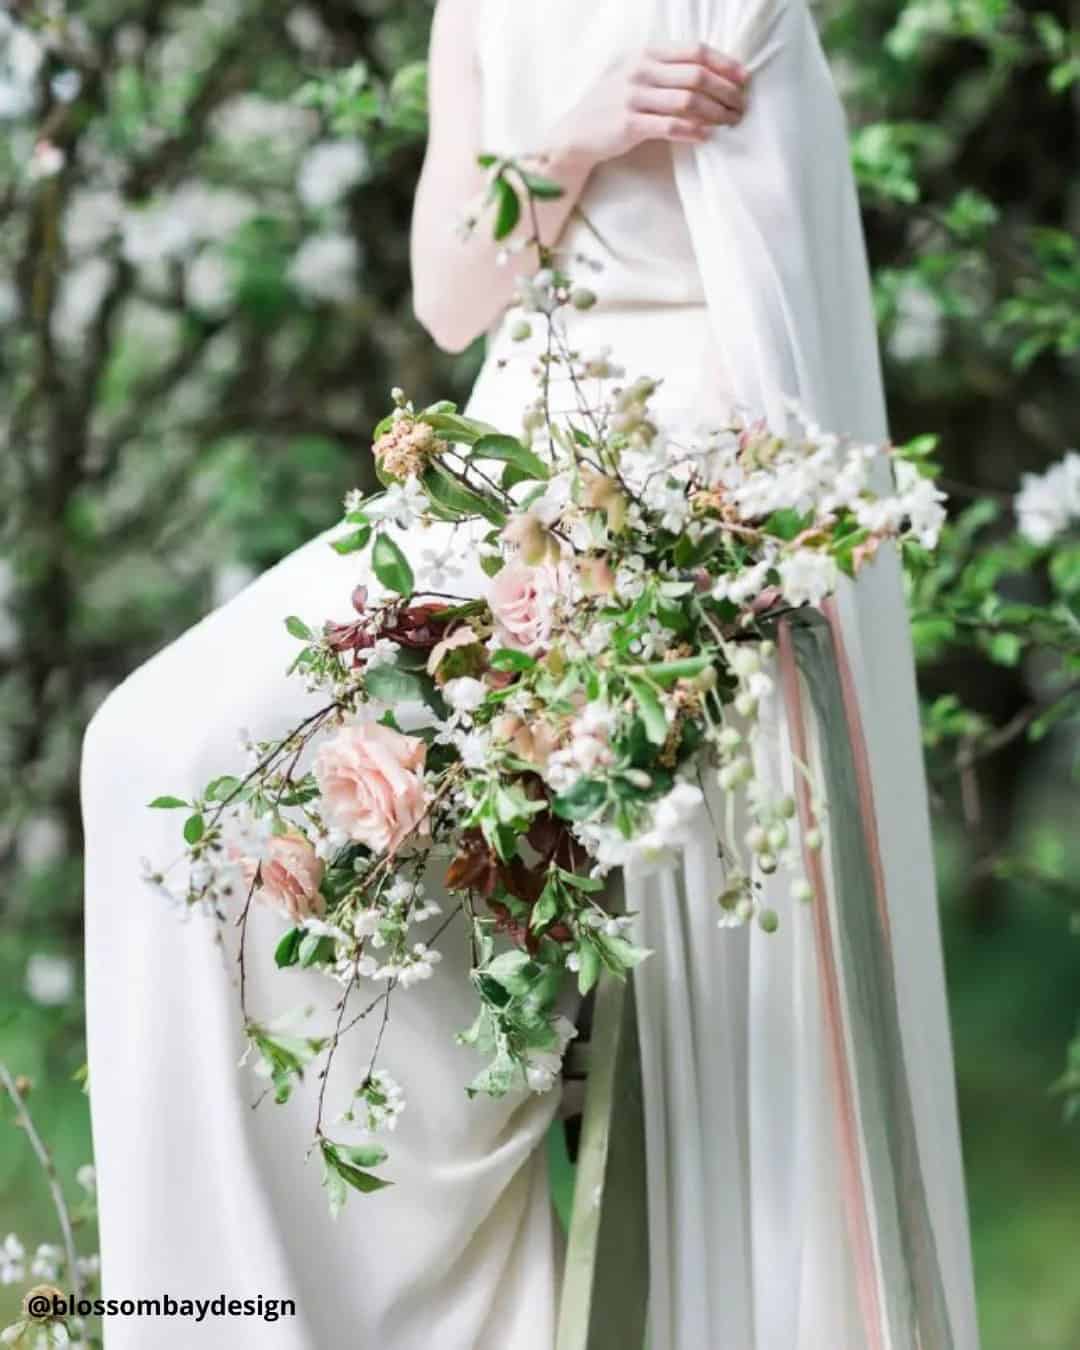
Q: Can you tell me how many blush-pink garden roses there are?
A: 3